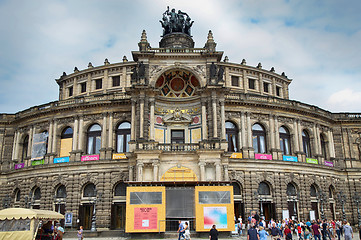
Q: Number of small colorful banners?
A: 10